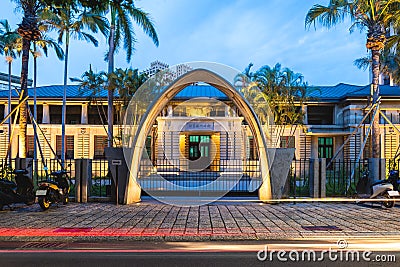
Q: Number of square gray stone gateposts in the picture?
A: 4